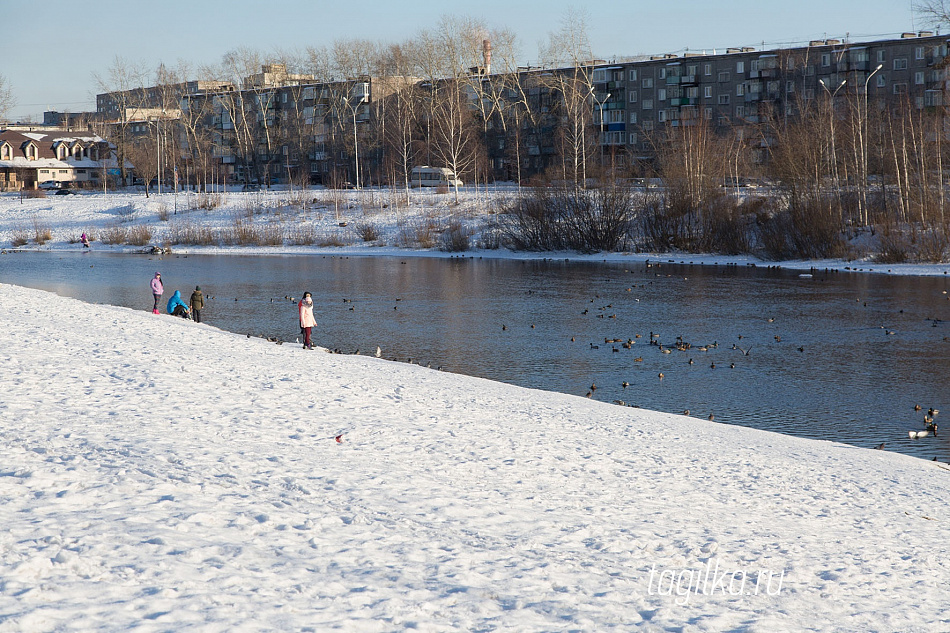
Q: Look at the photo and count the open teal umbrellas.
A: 0